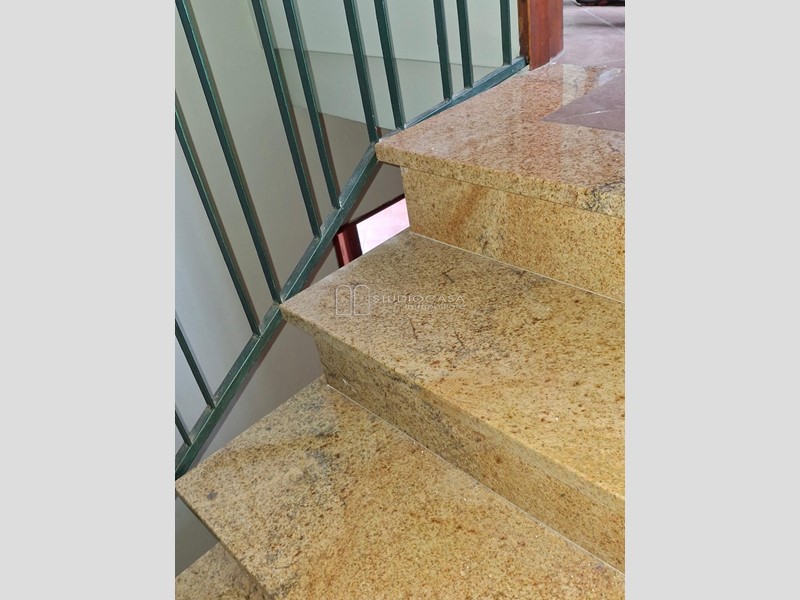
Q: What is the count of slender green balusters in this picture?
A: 11